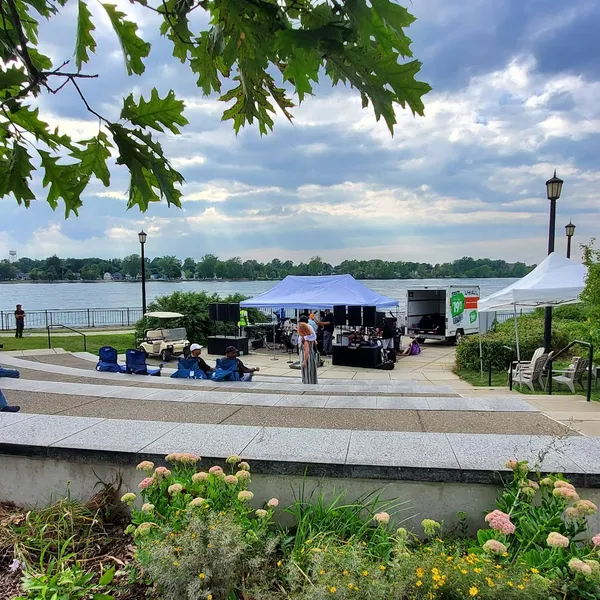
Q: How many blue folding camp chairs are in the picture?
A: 4